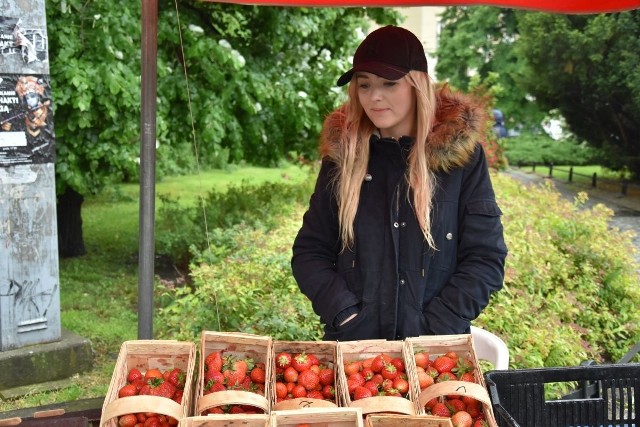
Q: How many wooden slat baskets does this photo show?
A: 8